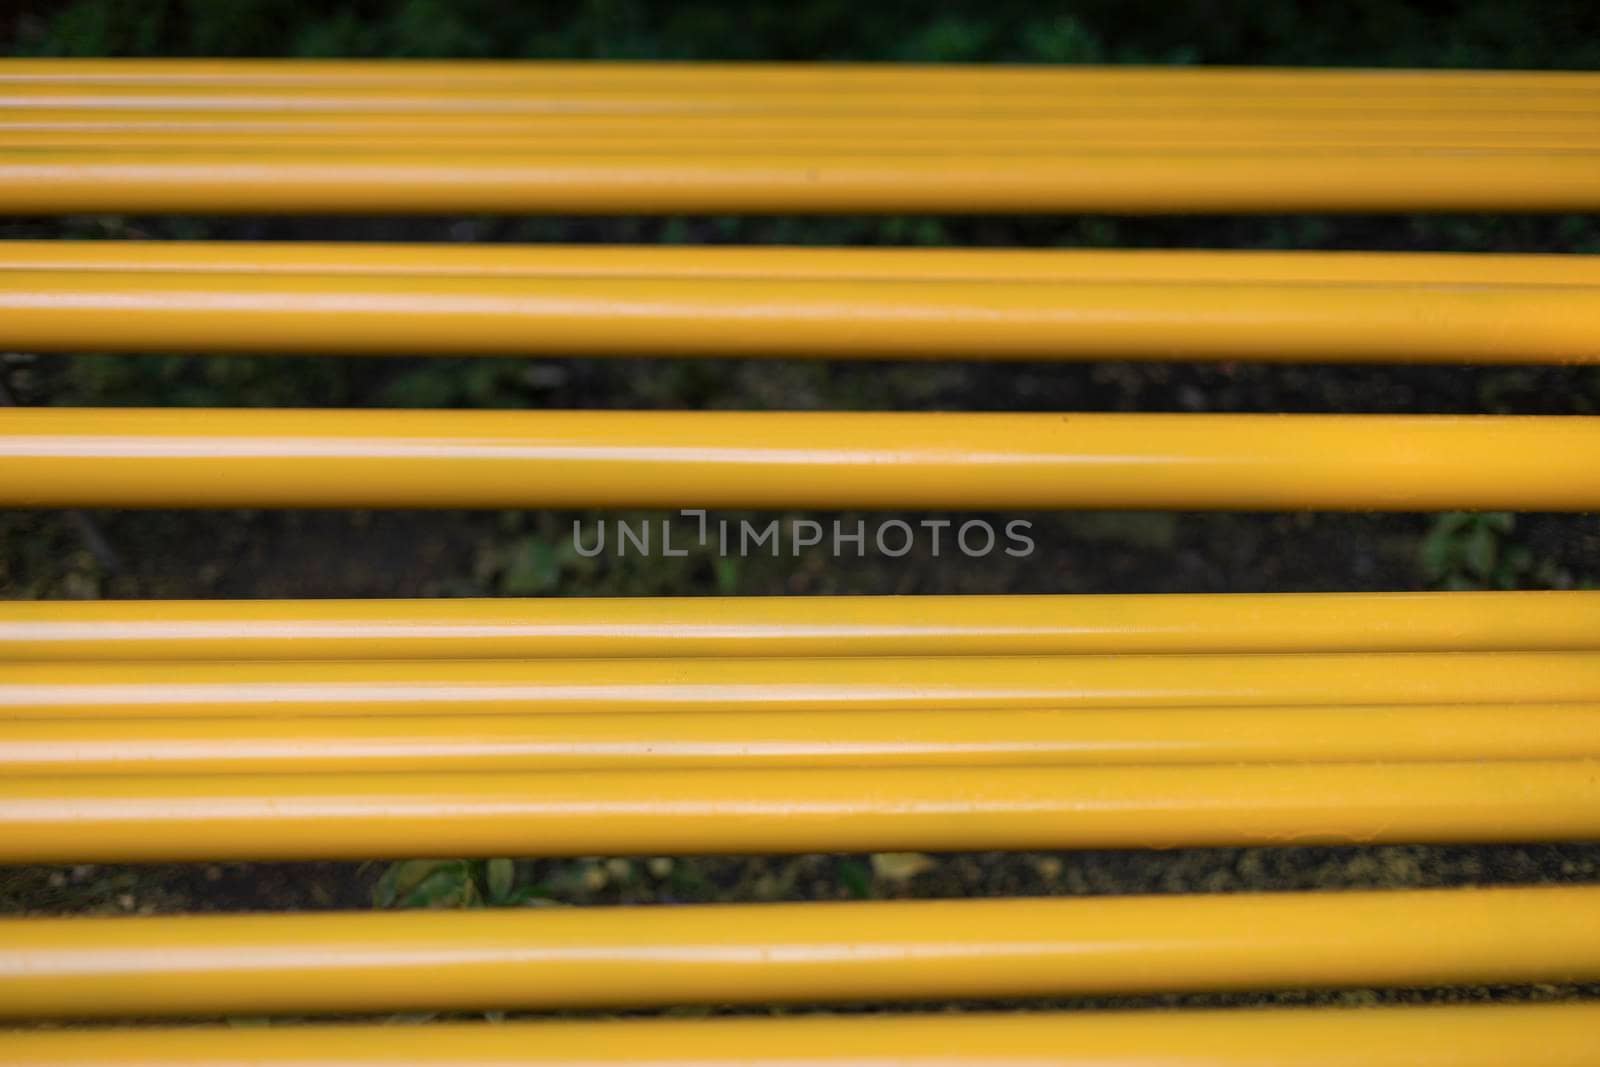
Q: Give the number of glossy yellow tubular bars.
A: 14